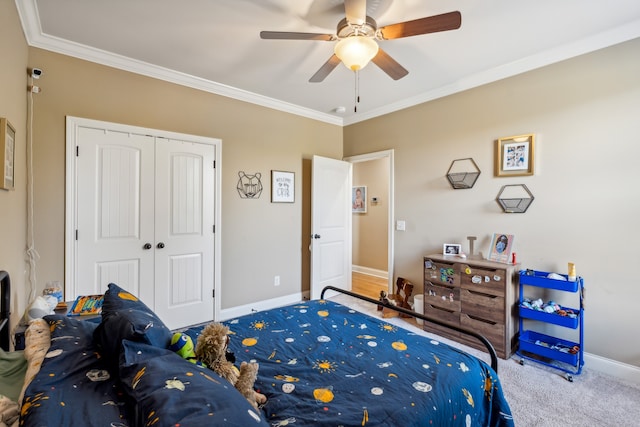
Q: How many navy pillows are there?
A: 3